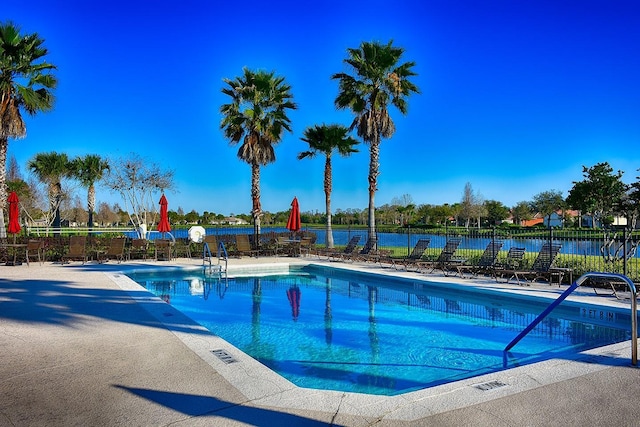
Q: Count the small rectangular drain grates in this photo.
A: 2